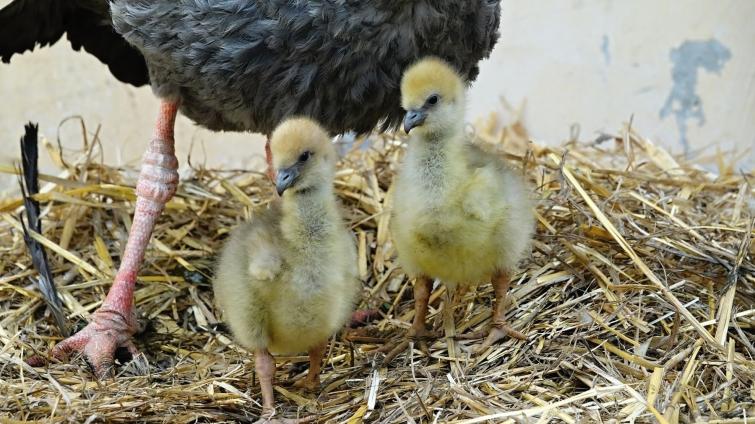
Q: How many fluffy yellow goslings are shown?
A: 2